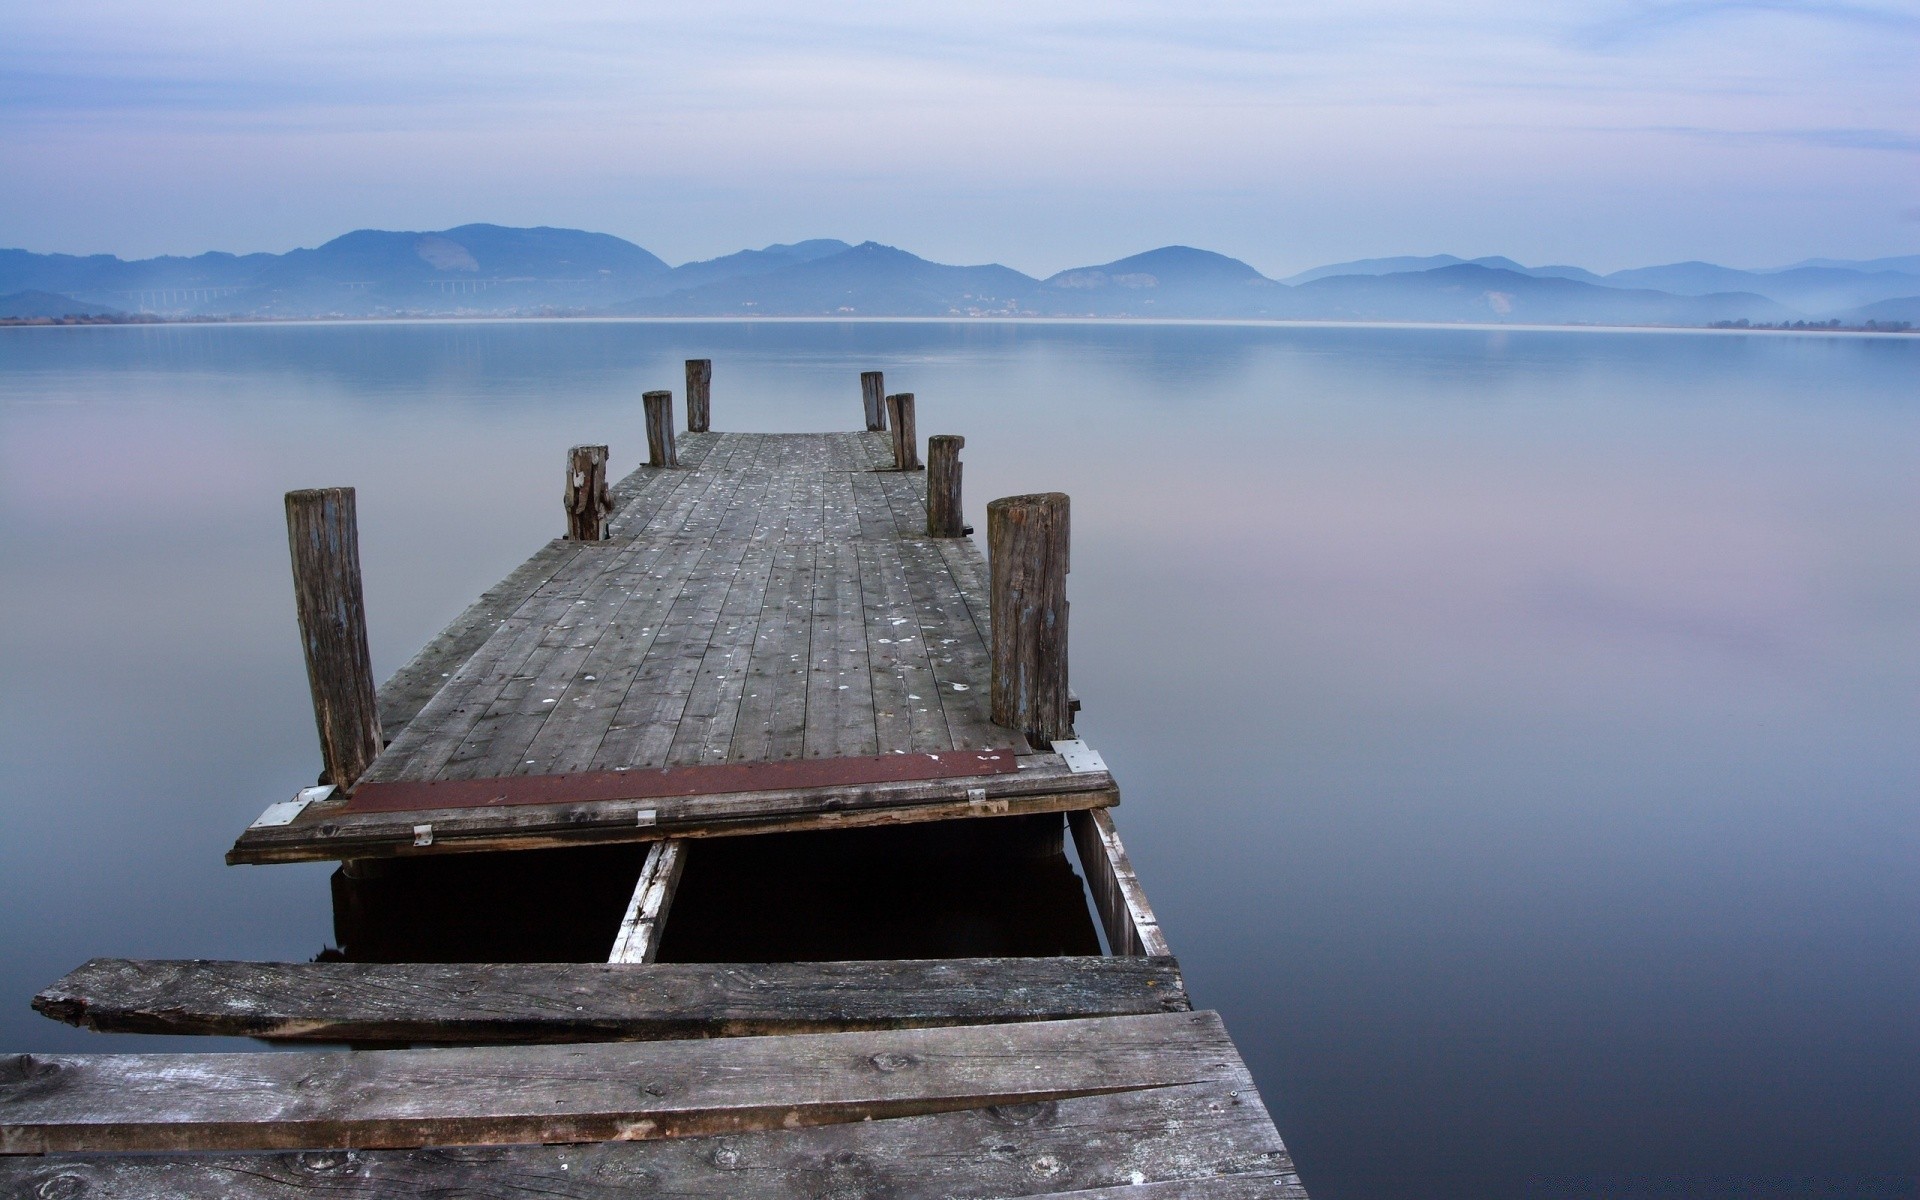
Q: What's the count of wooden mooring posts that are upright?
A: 8